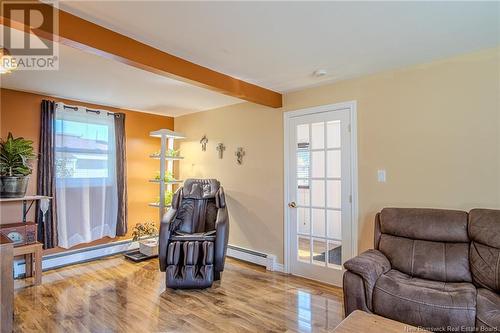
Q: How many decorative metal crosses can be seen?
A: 3